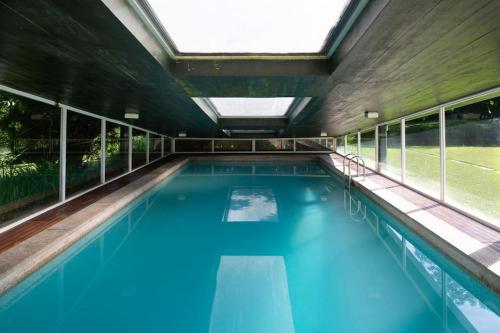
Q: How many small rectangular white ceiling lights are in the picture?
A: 4